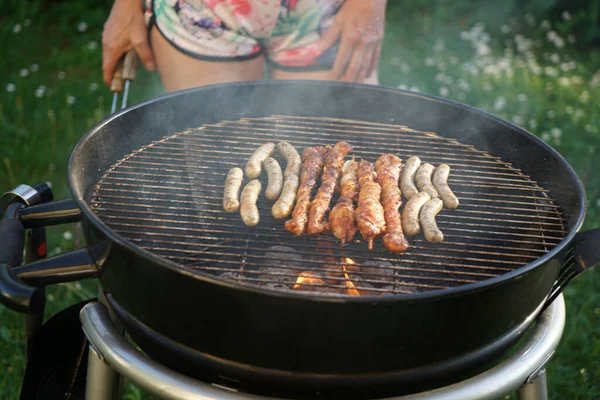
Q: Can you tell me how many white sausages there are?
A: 11